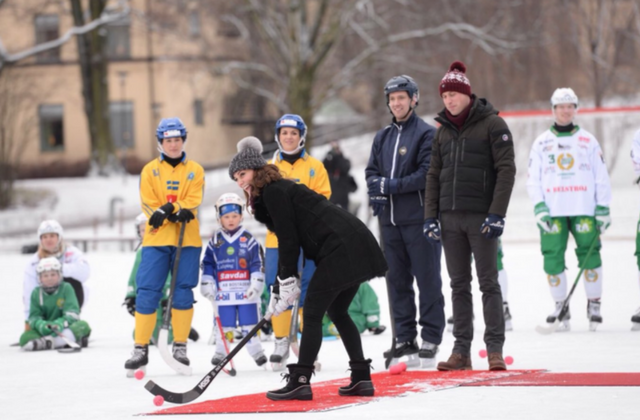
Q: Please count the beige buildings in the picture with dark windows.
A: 1